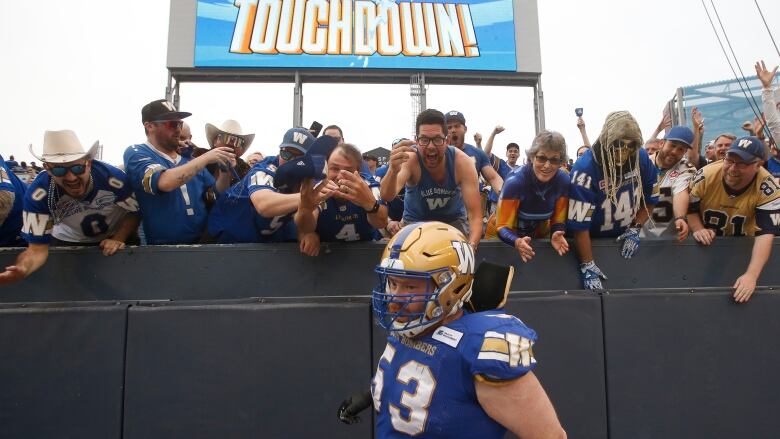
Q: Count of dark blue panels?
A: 4